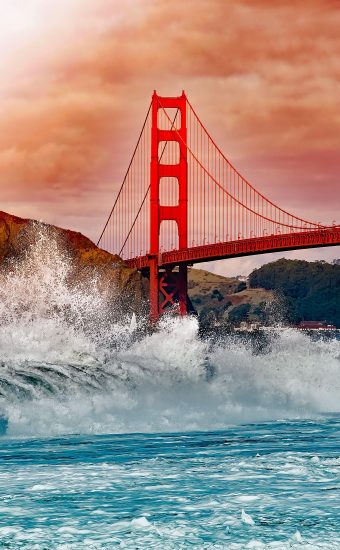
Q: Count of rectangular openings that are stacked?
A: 4